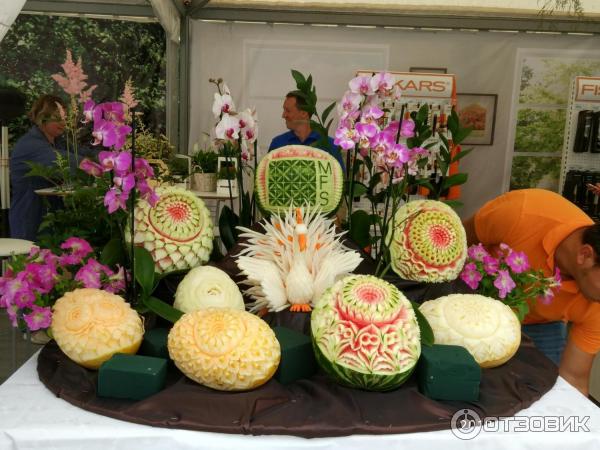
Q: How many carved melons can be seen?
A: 8